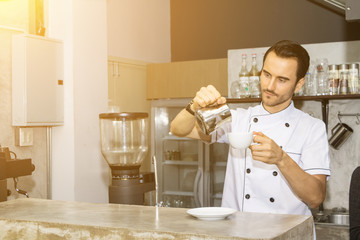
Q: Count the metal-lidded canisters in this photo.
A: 3